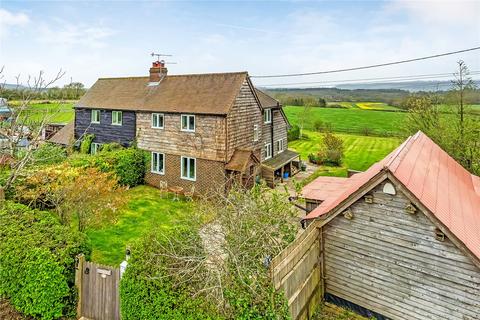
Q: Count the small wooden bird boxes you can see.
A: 4